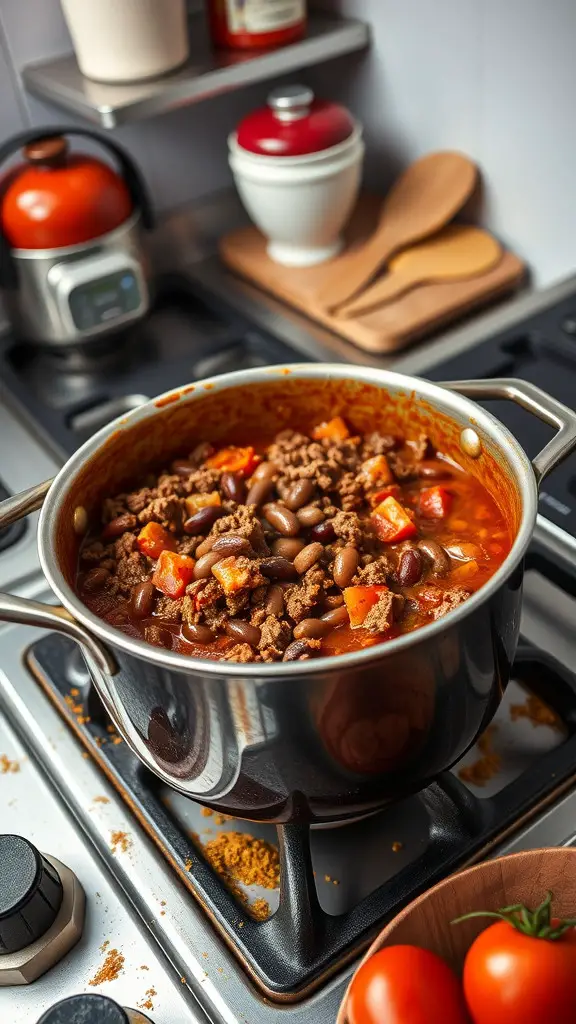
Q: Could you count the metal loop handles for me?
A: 2